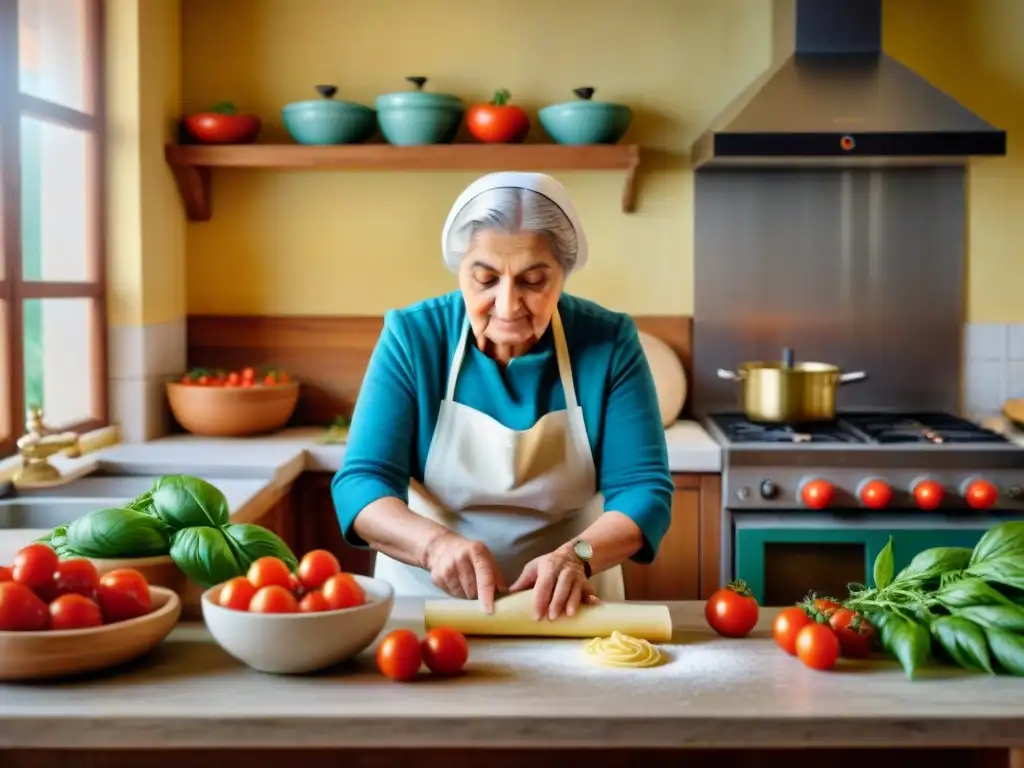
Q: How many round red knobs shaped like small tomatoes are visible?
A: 4